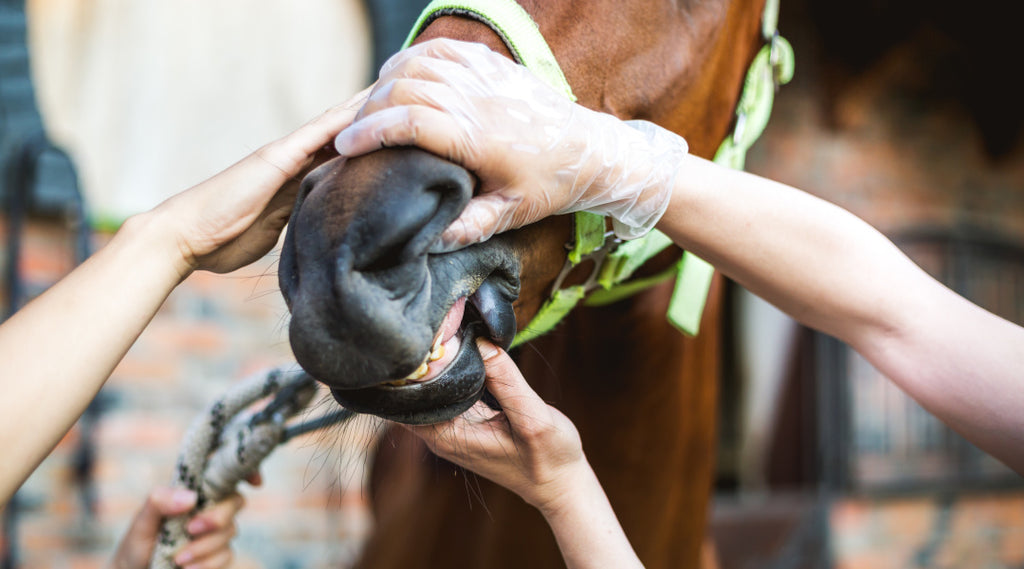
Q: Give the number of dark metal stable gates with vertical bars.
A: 1